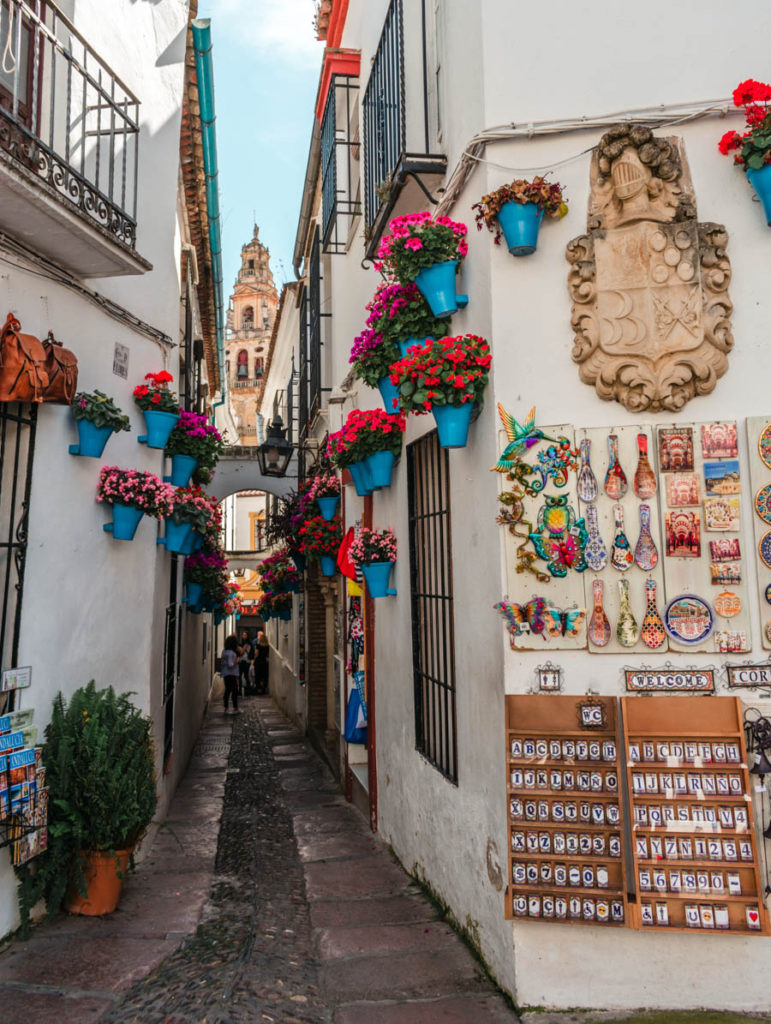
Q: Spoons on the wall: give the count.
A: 9